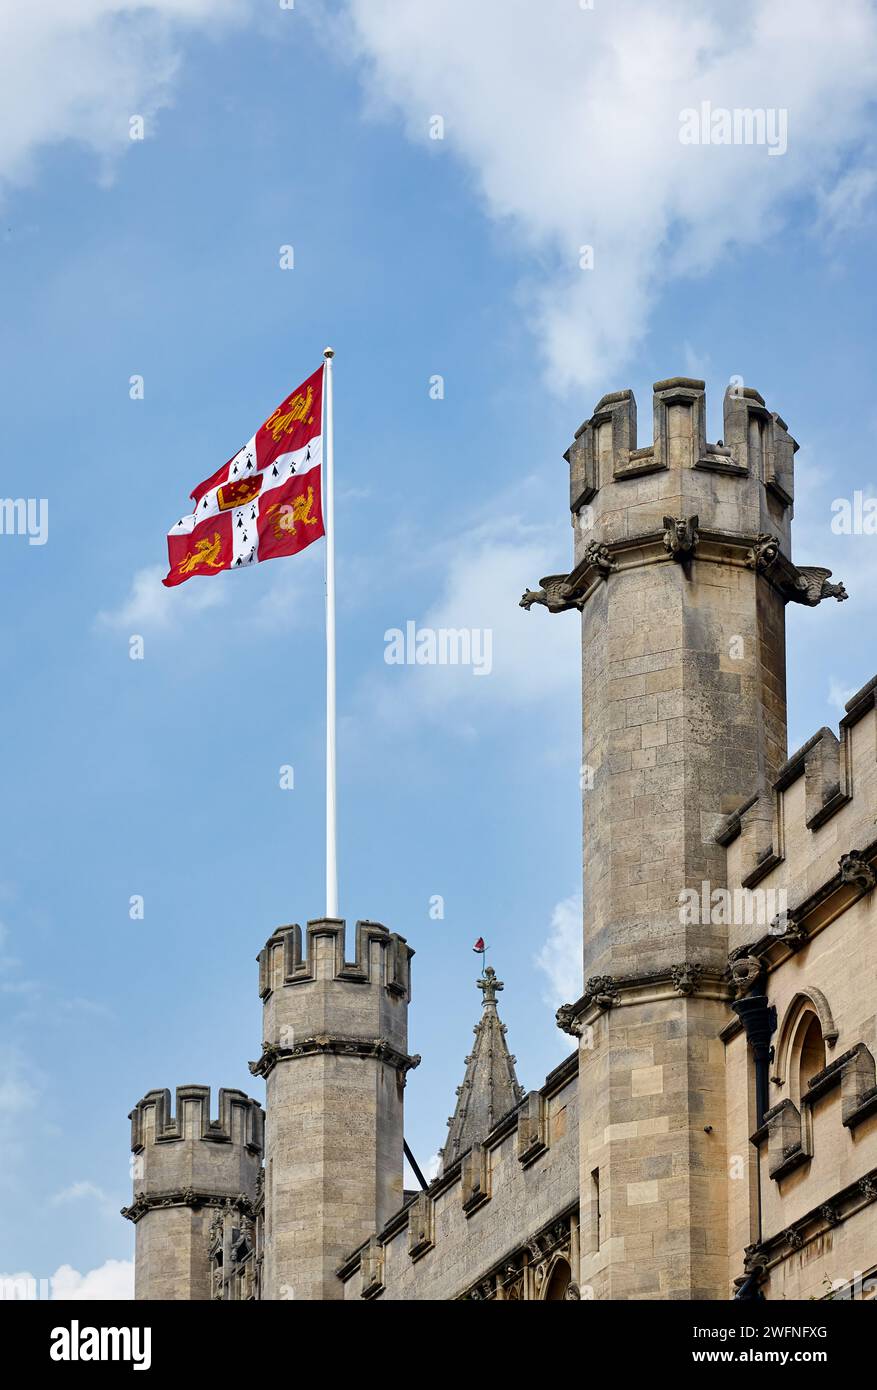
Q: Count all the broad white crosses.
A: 1